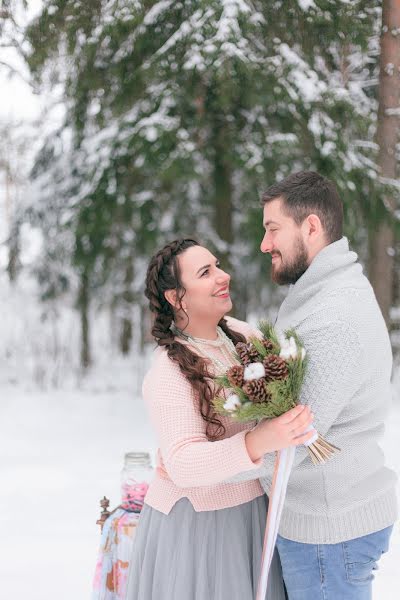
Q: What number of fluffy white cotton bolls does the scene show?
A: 3